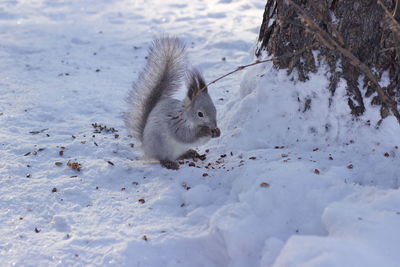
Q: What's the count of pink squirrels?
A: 0